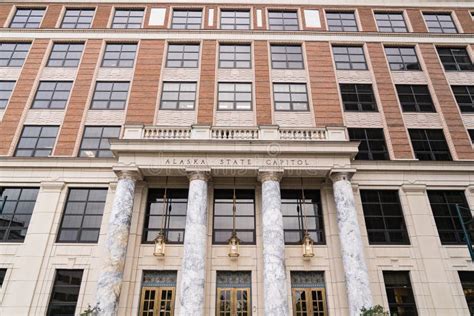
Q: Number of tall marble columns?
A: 4